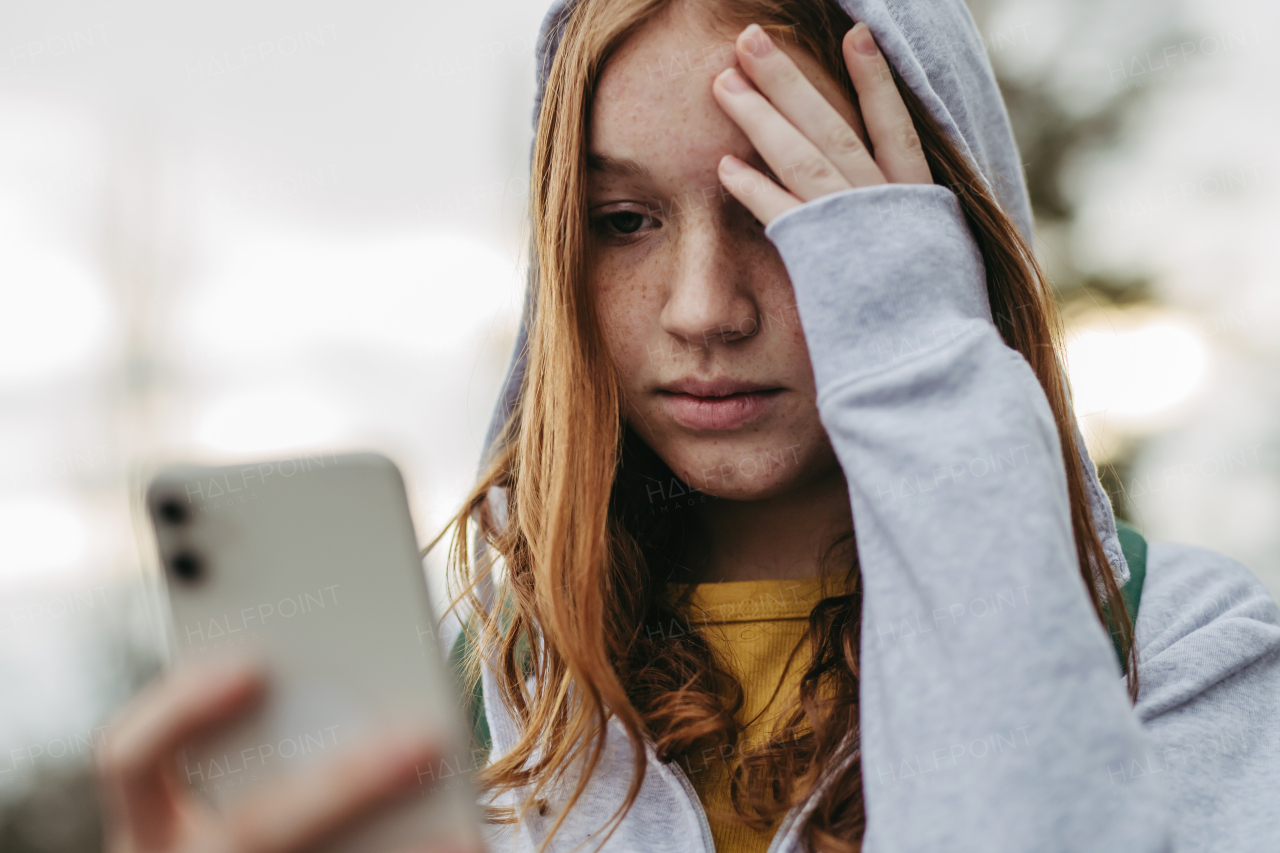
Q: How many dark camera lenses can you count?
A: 2